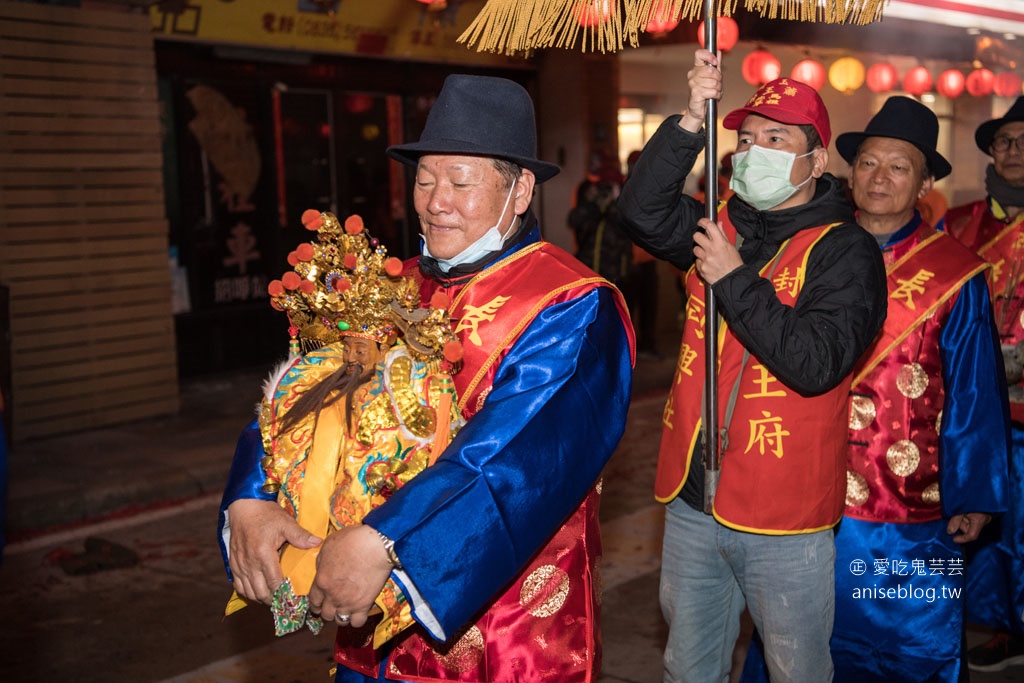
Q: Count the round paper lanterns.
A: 11